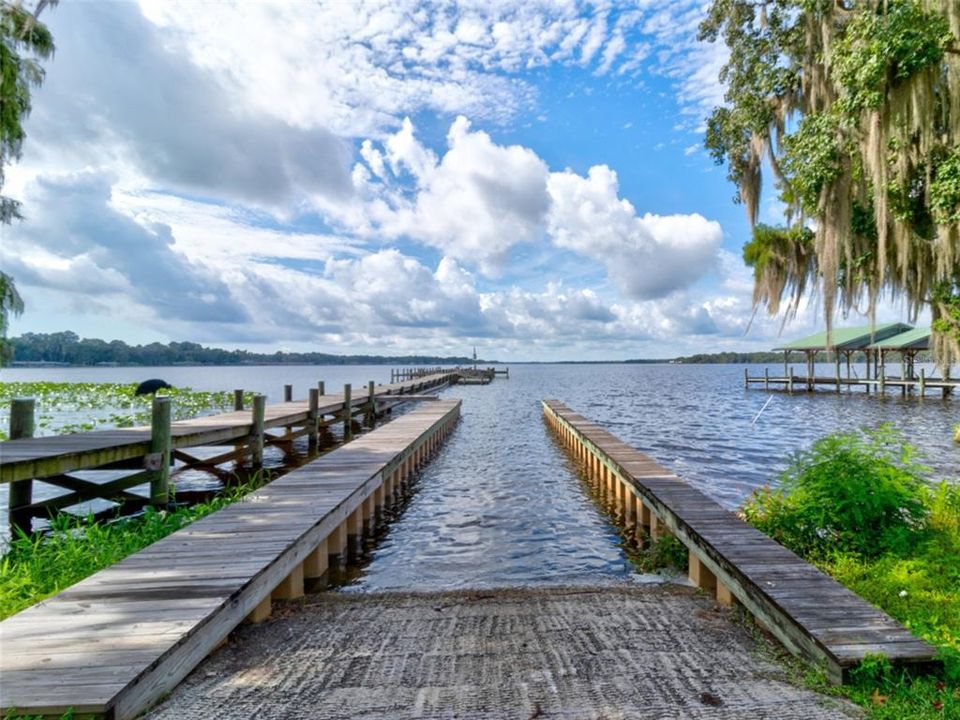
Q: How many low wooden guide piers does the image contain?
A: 2